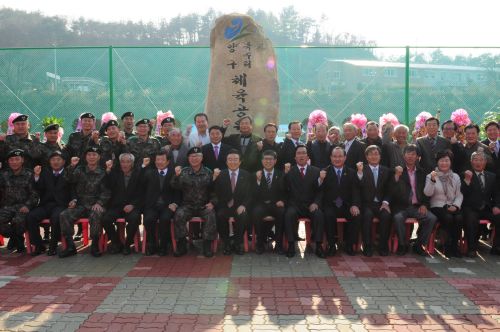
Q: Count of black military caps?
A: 10